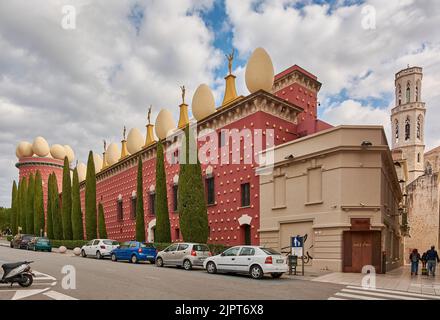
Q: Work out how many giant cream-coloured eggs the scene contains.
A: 11